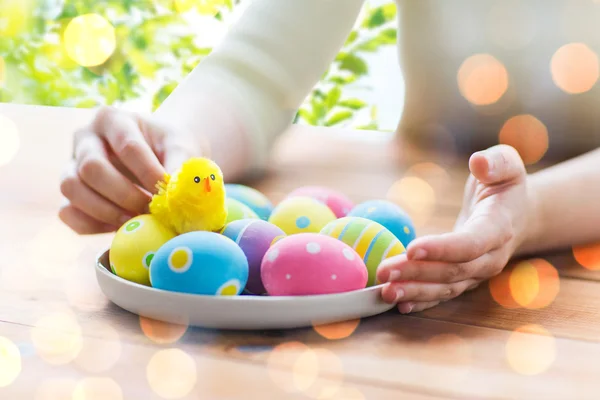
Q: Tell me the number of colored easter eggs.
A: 10